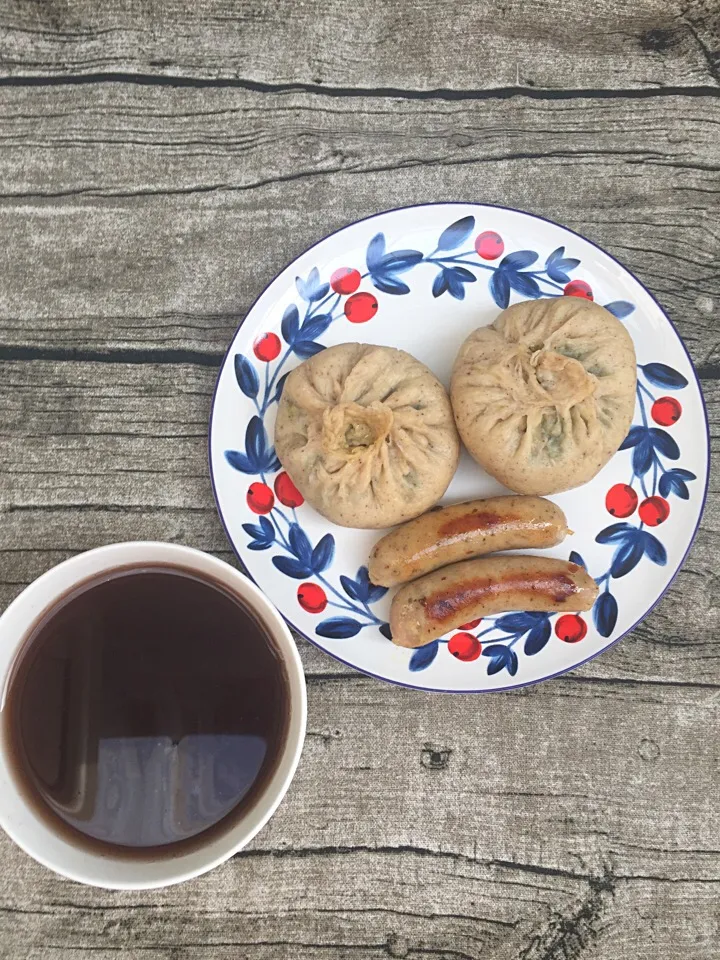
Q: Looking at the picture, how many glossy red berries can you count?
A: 14